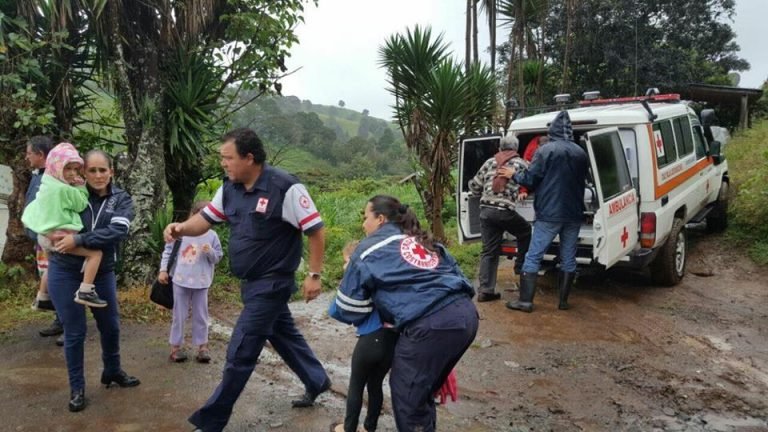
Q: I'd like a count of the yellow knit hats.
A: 0